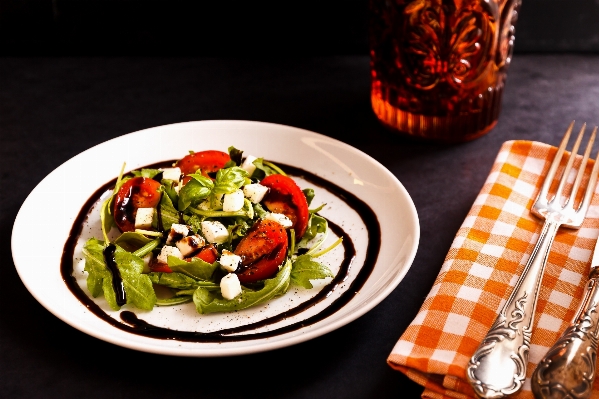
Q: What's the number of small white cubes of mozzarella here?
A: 12